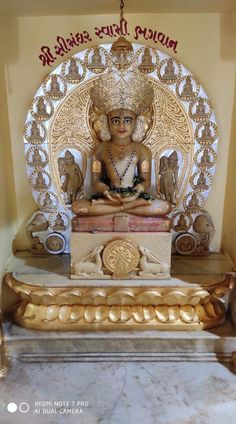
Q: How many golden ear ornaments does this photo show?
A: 2